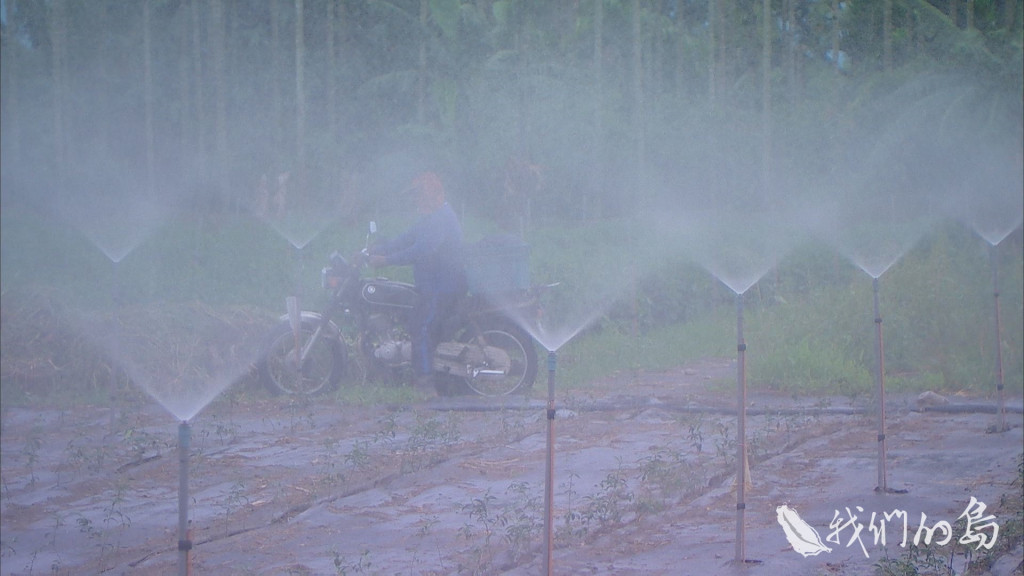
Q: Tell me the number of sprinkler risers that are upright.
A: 7